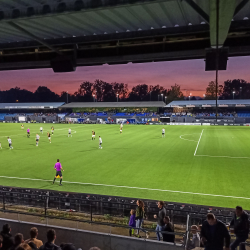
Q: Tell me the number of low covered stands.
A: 3